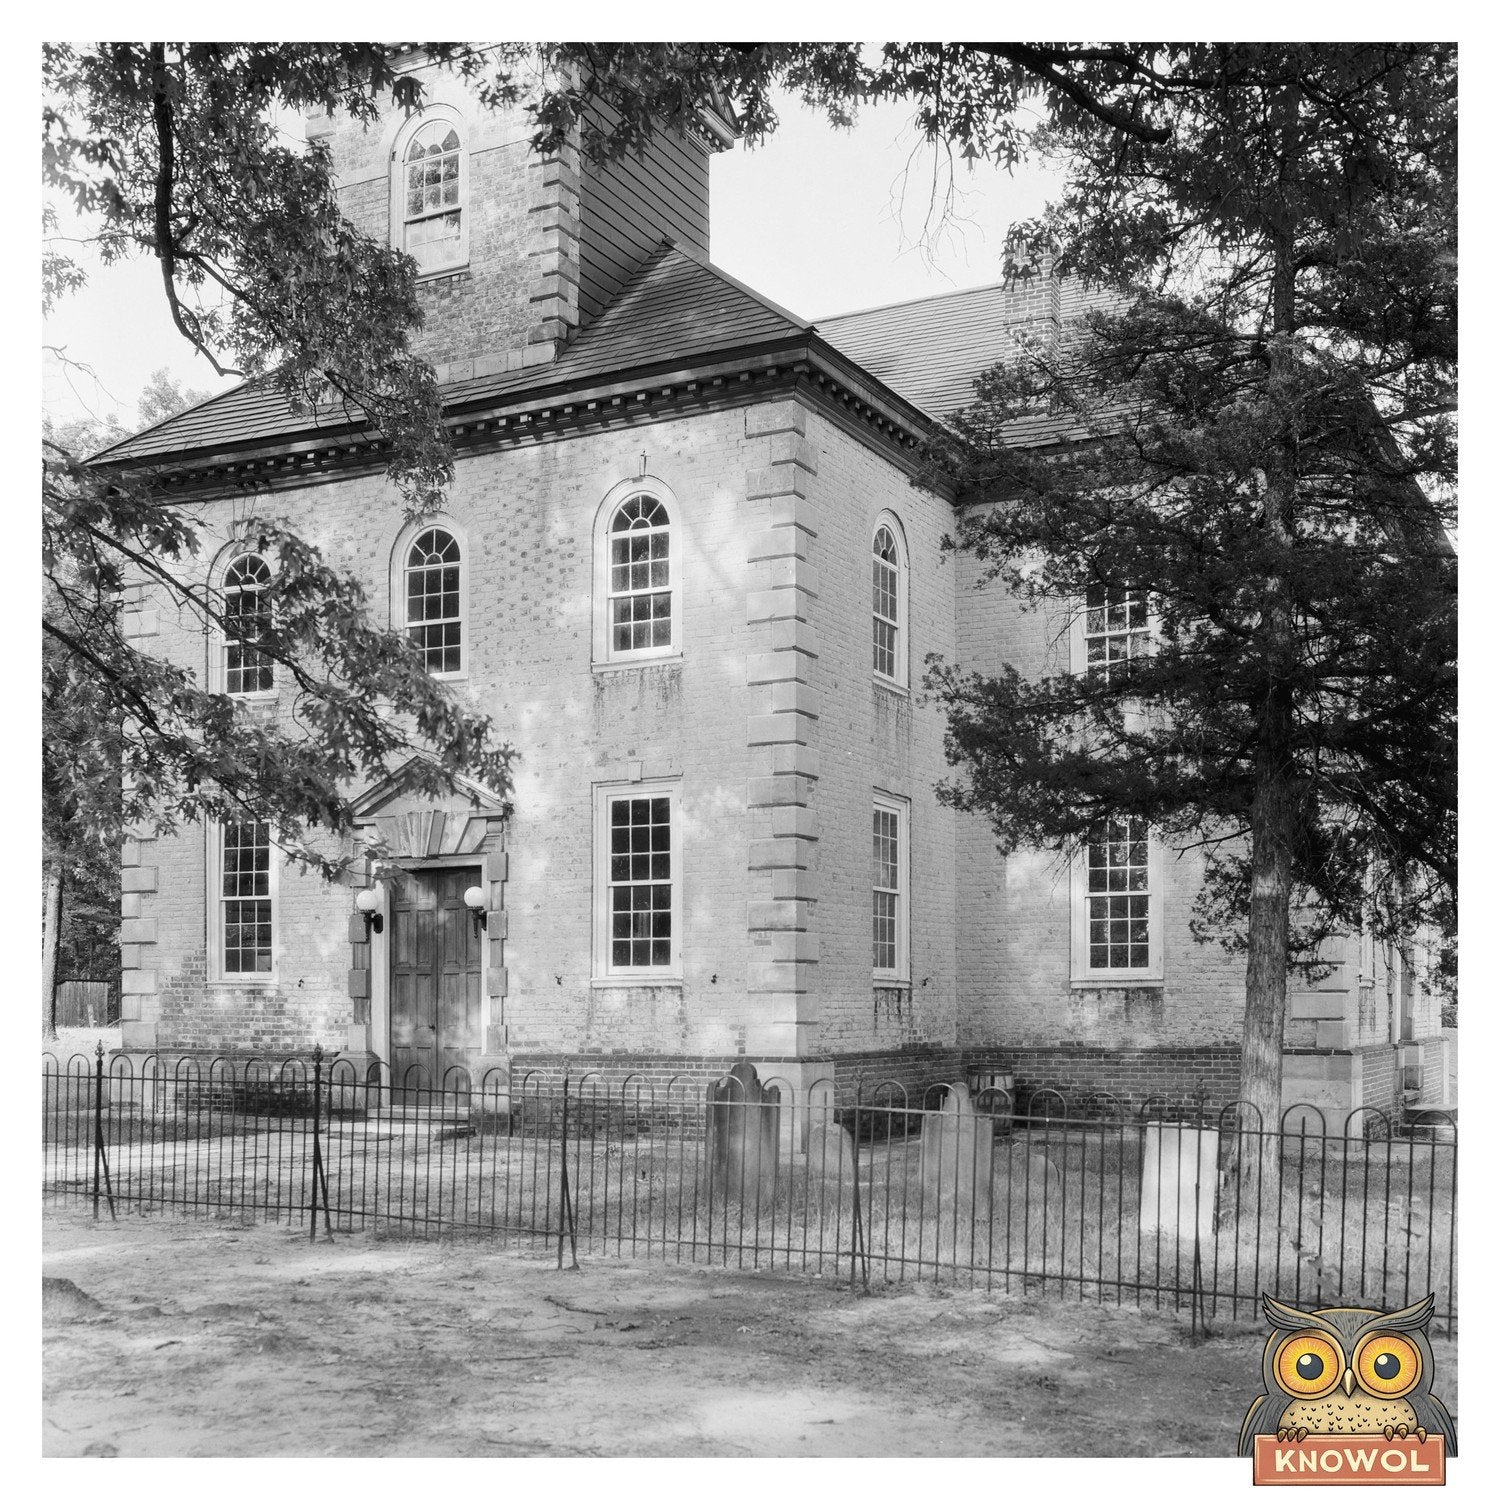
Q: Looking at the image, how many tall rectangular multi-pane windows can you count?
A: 4